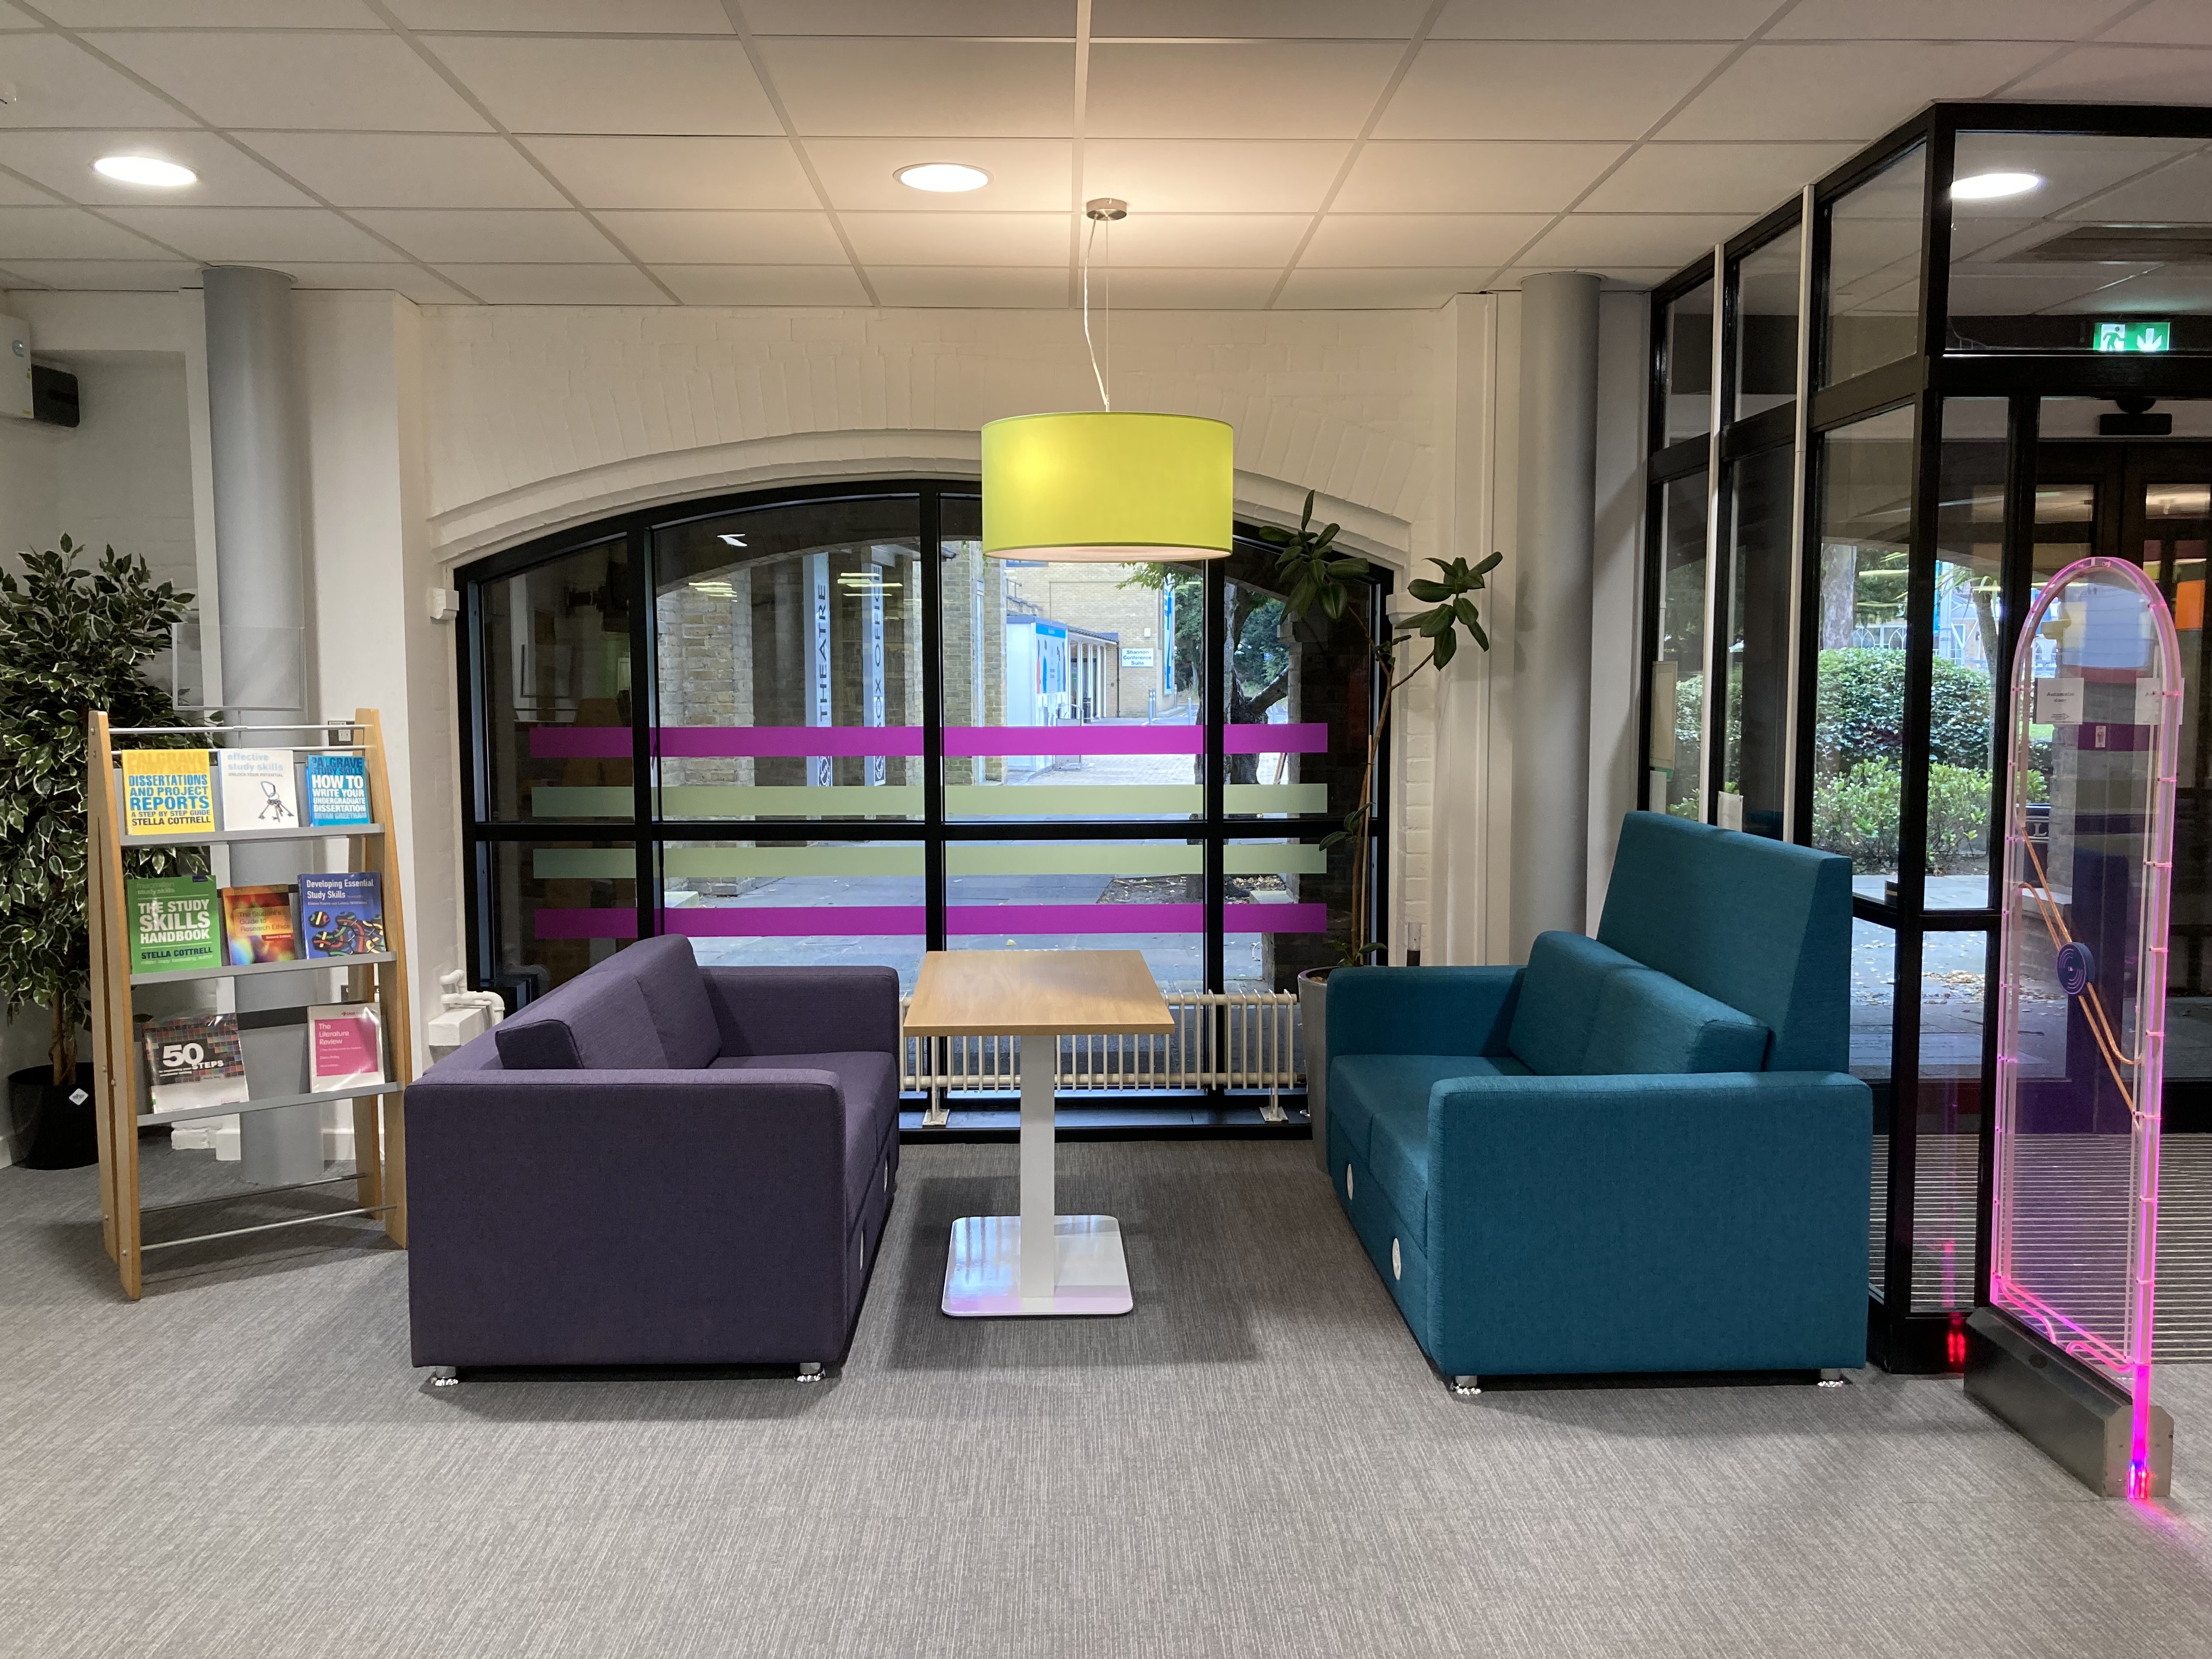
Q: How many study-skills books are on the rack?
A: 8